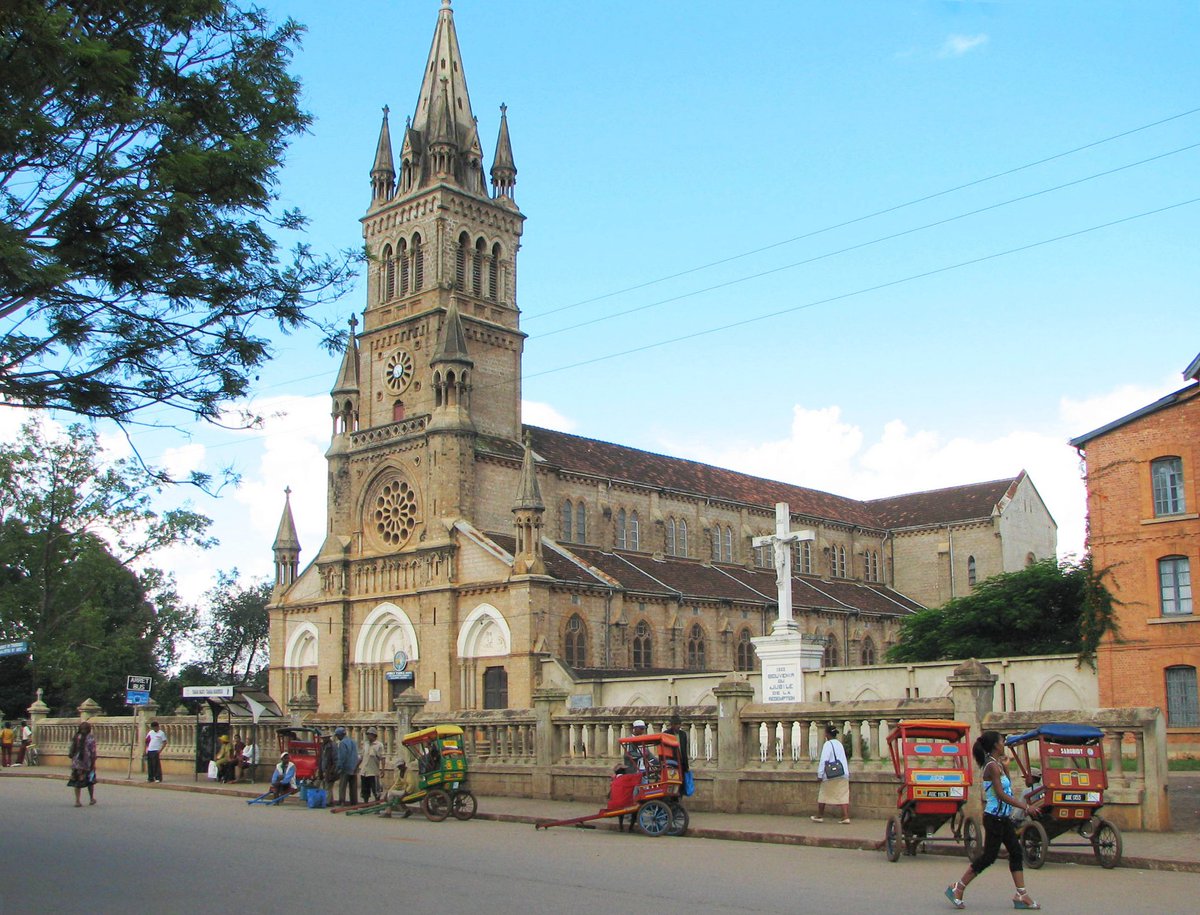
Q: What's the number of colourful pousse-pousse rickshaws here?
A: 5